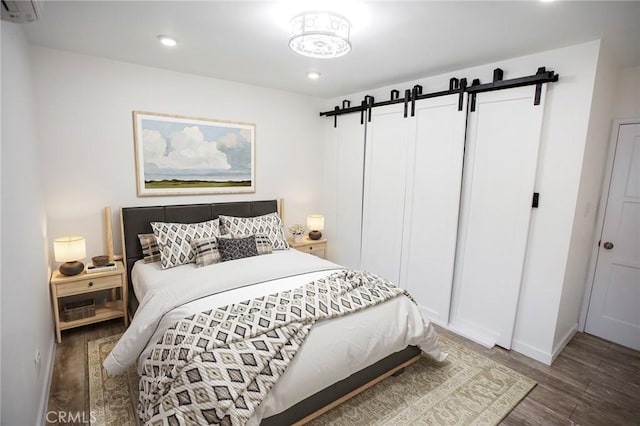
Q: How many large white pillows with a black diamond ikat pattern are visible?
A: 2